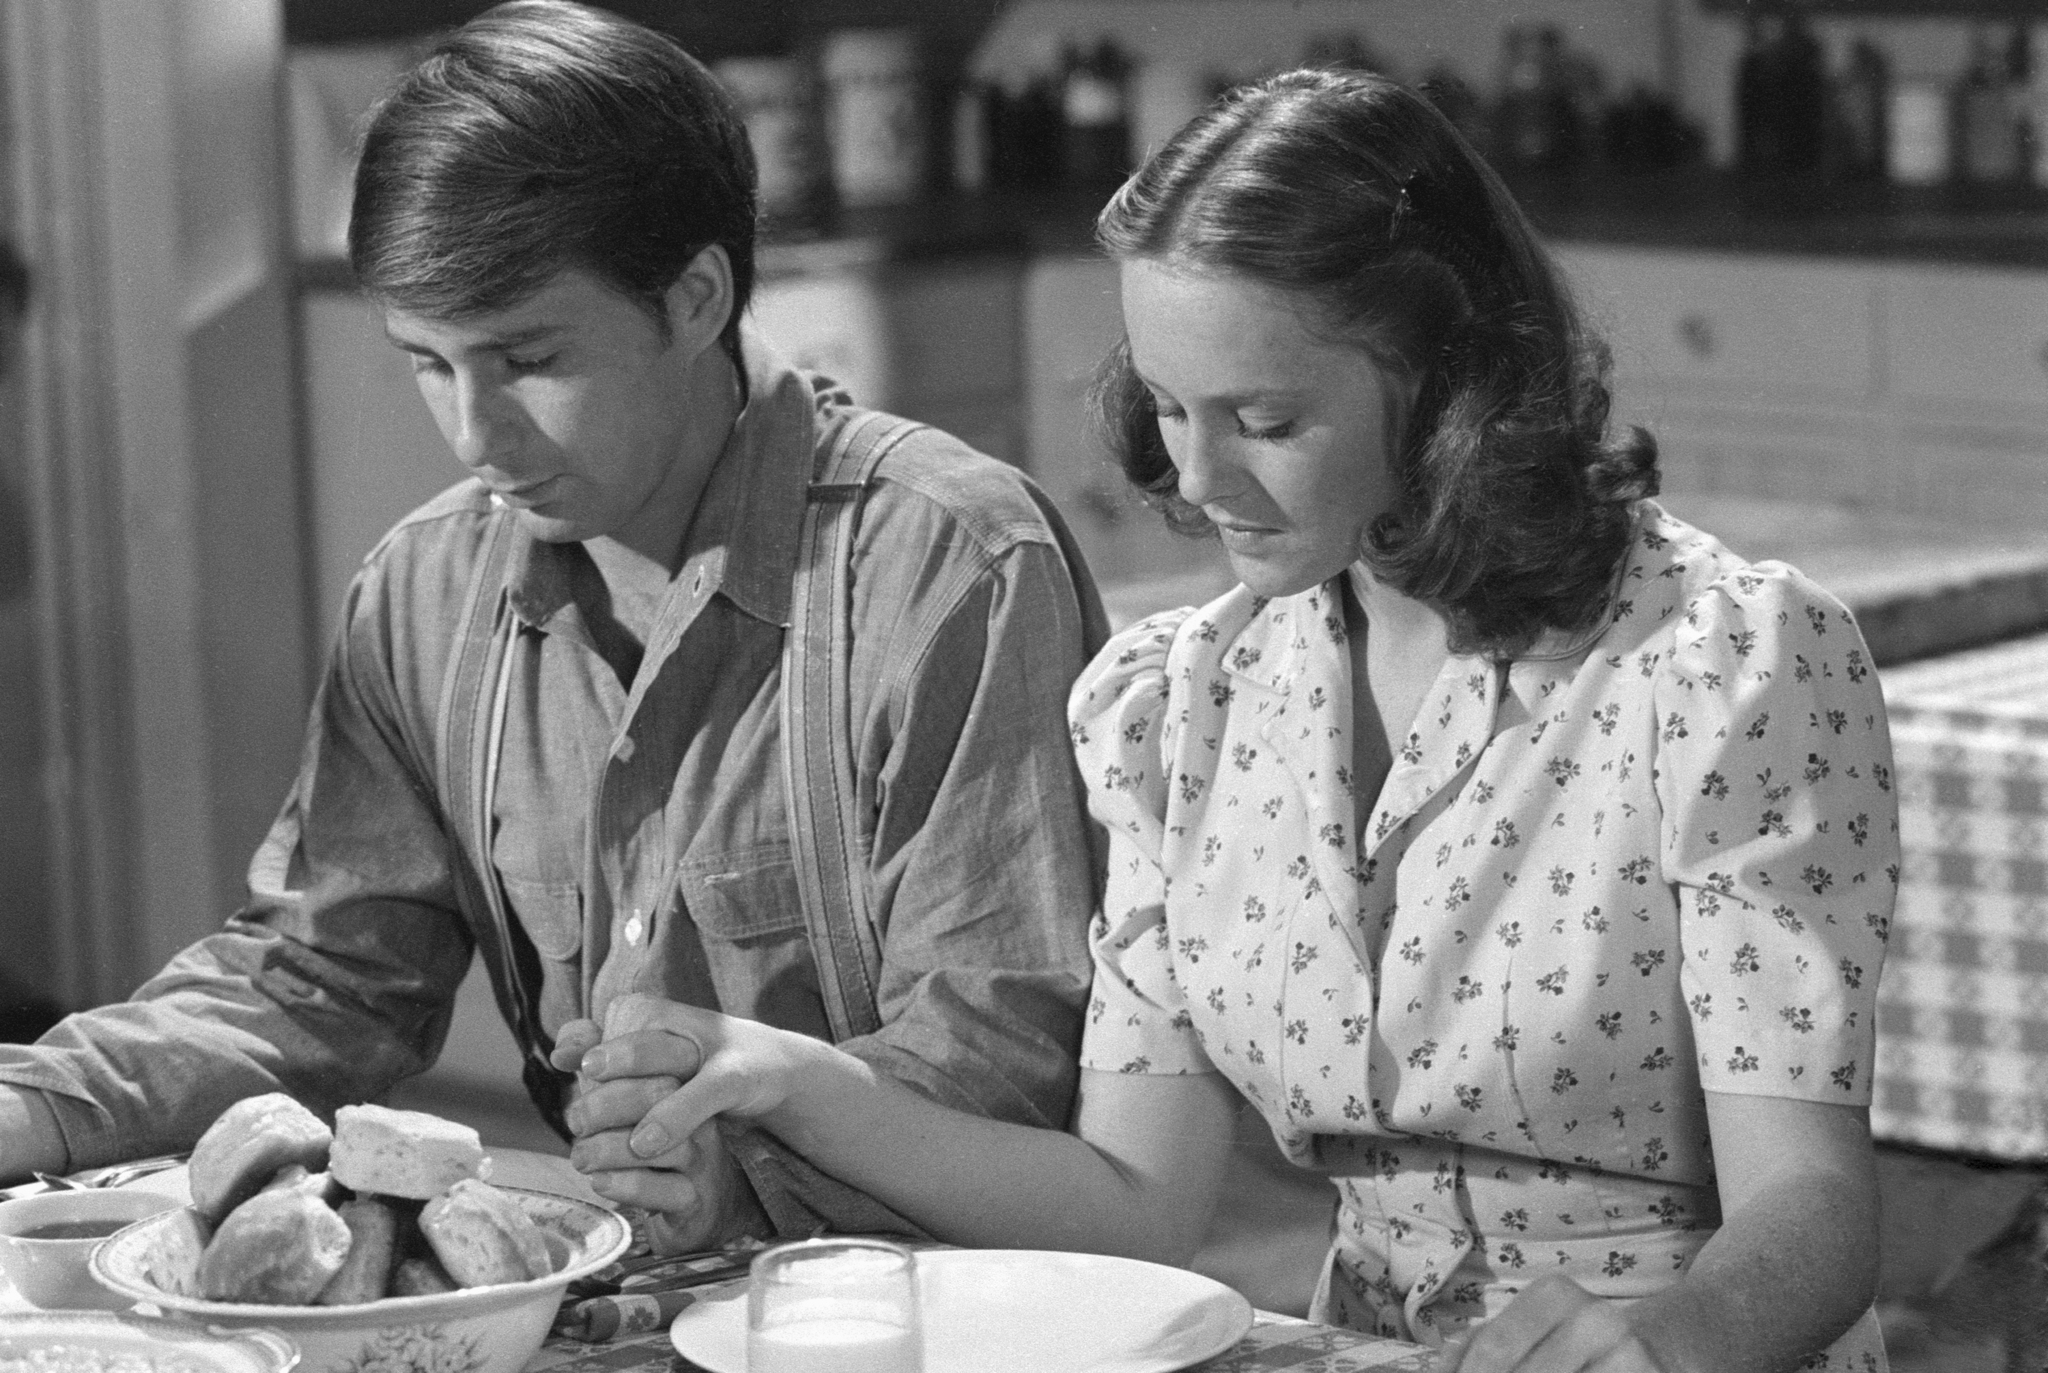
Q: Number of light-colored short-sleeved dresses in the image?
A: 1